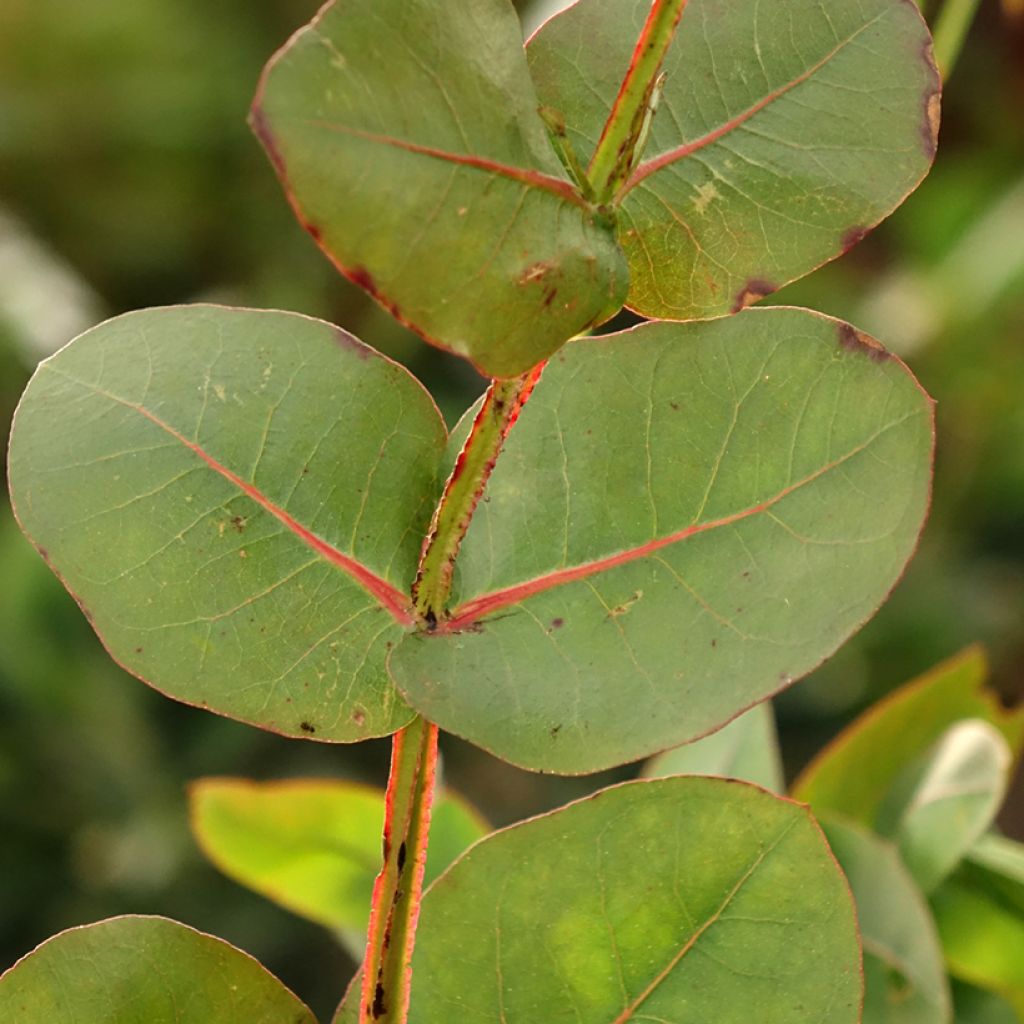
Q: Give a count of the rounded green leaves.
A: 6